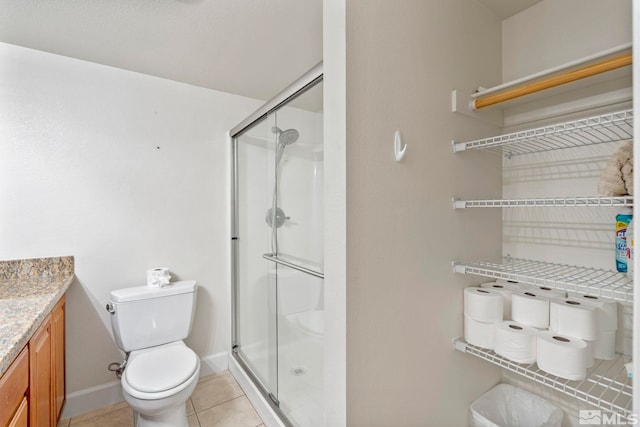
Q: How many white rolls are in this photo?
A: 13